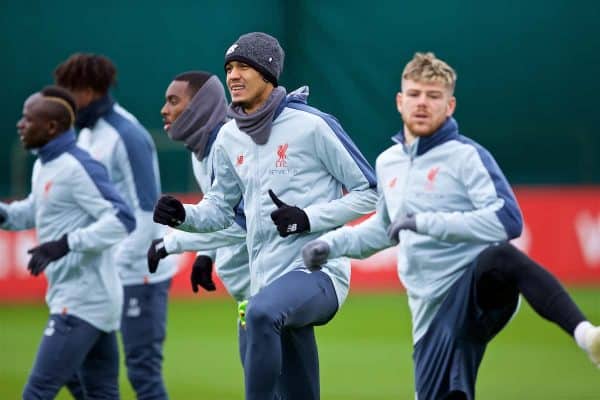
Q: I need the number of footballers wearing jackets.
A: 5